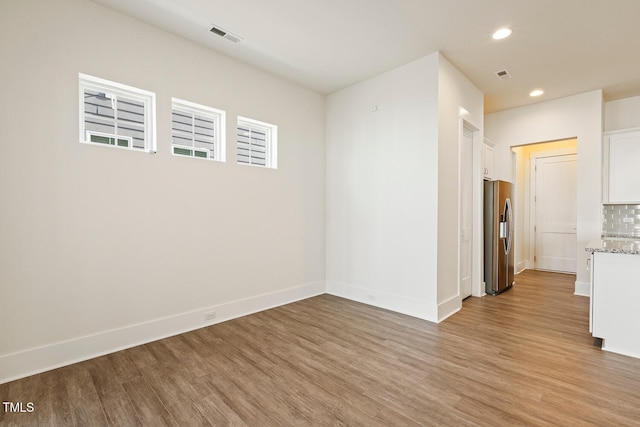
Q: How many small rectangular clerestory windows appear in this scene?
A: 3